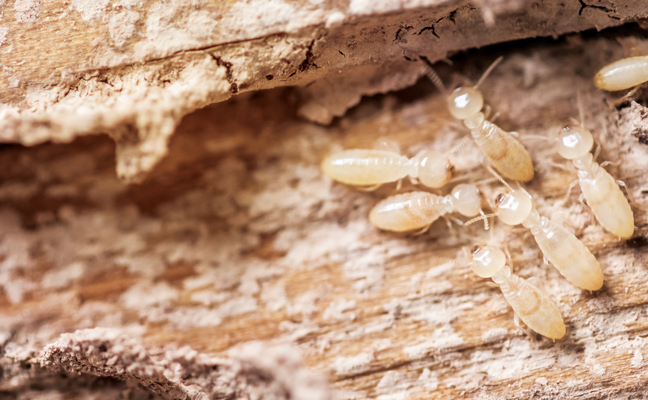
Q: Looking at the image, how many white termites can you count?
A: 7